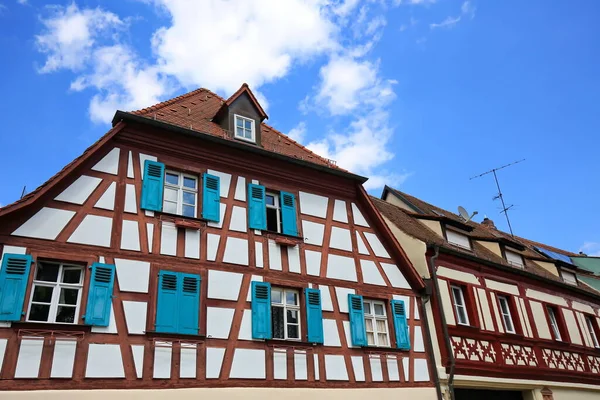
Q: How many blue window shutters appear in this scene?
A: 12